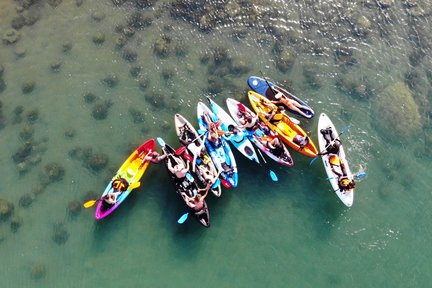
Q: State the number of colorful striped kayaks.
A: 1